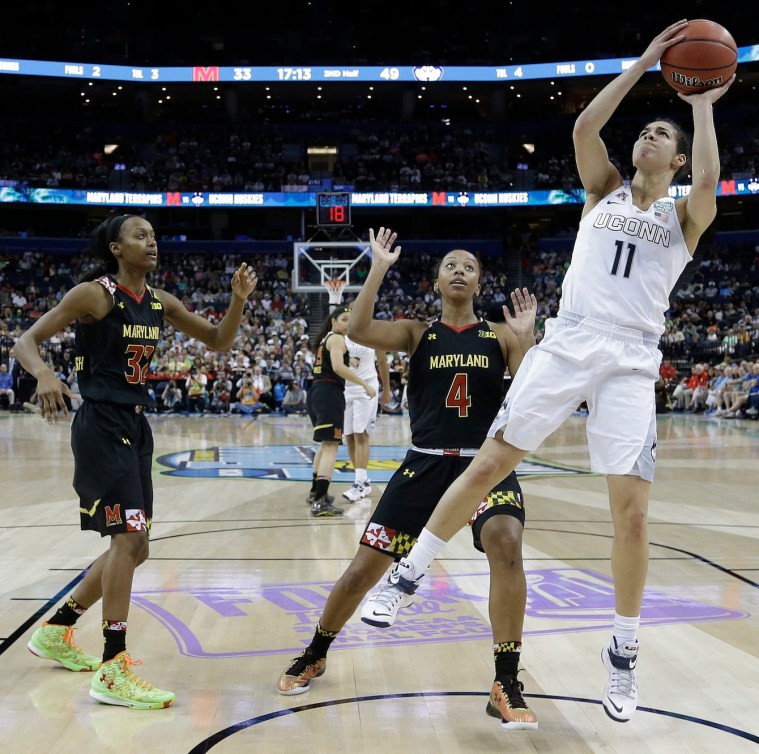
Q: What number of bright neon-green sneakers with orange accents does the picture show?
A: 2